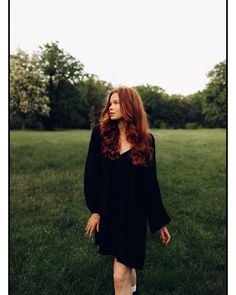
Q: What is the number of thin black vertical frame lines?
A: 2